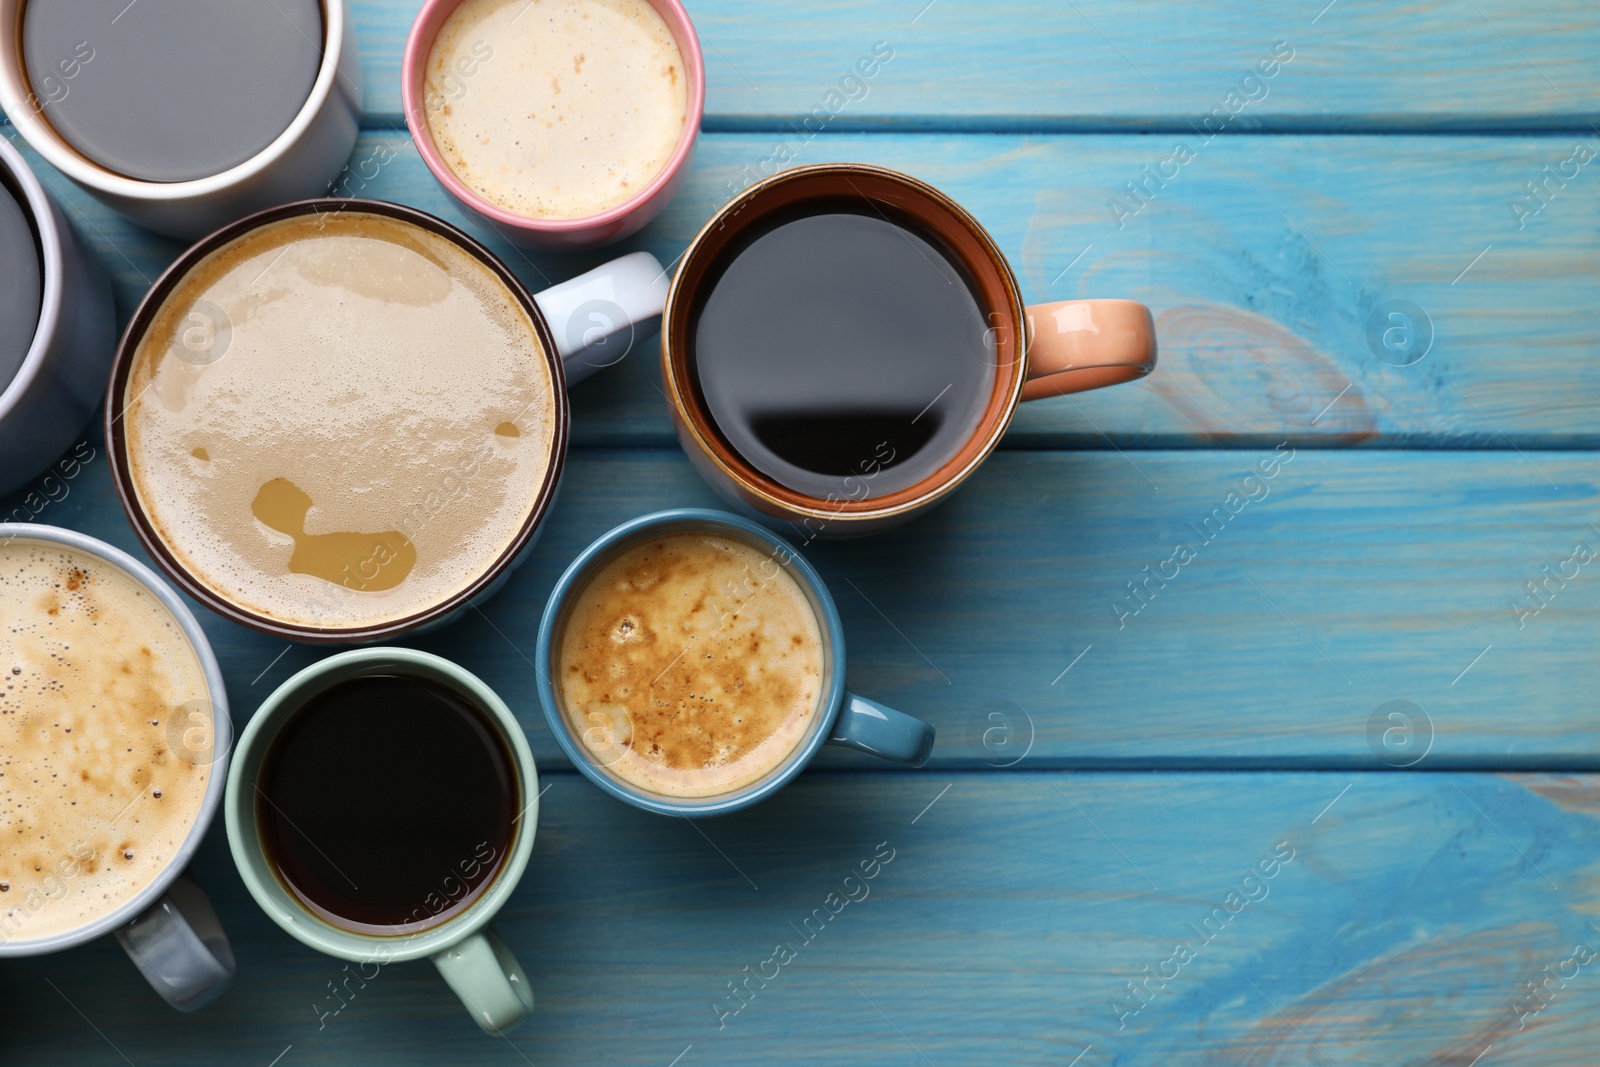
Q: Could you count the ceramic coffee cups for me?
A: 8